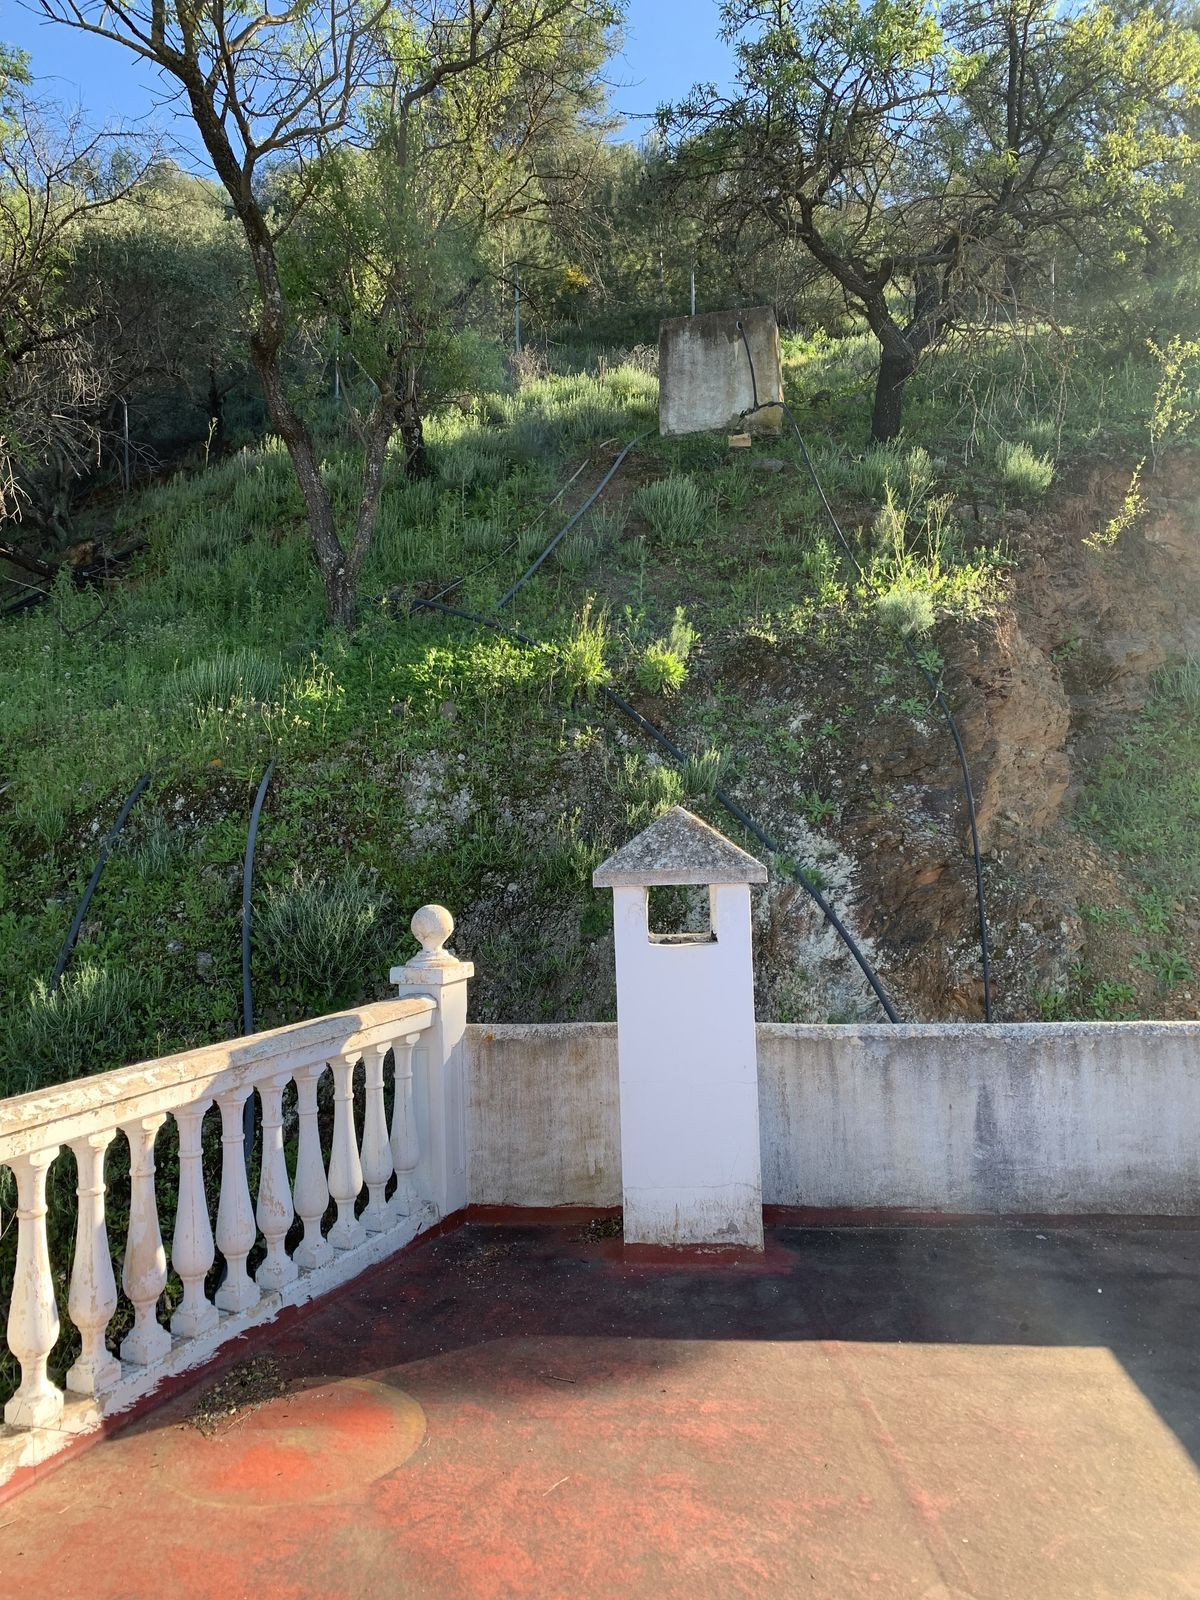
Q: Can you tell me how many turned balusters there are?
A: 10